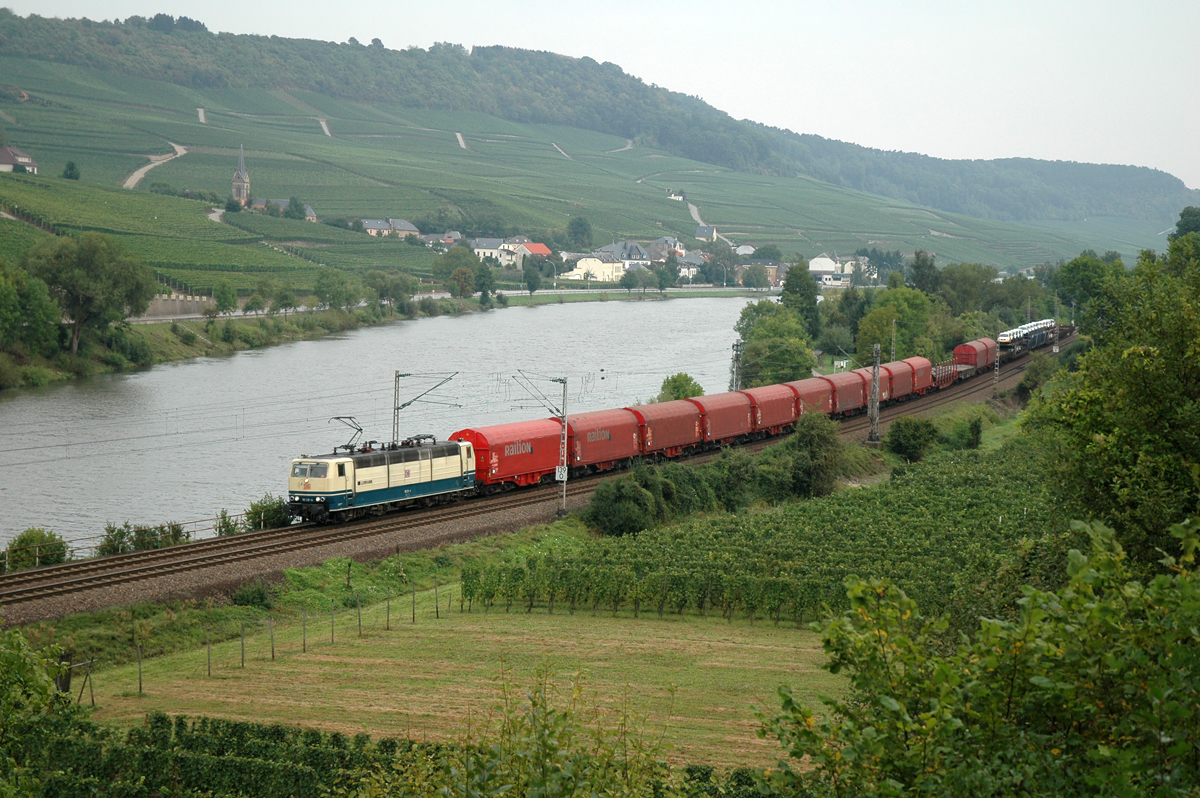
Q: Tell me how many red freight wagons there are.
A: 12